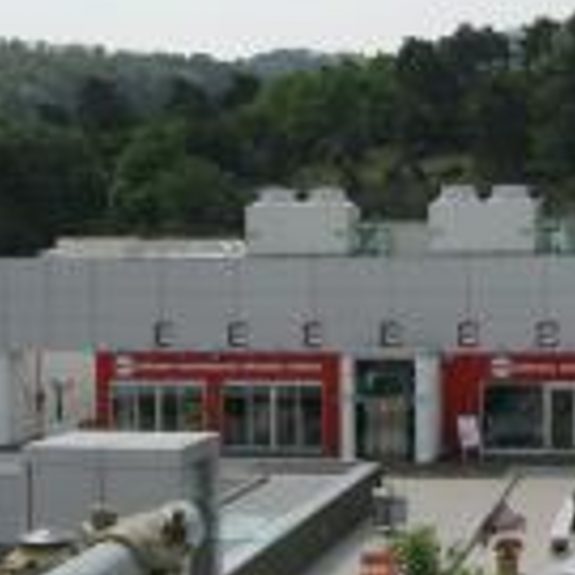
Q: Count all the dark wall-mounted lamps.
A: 6